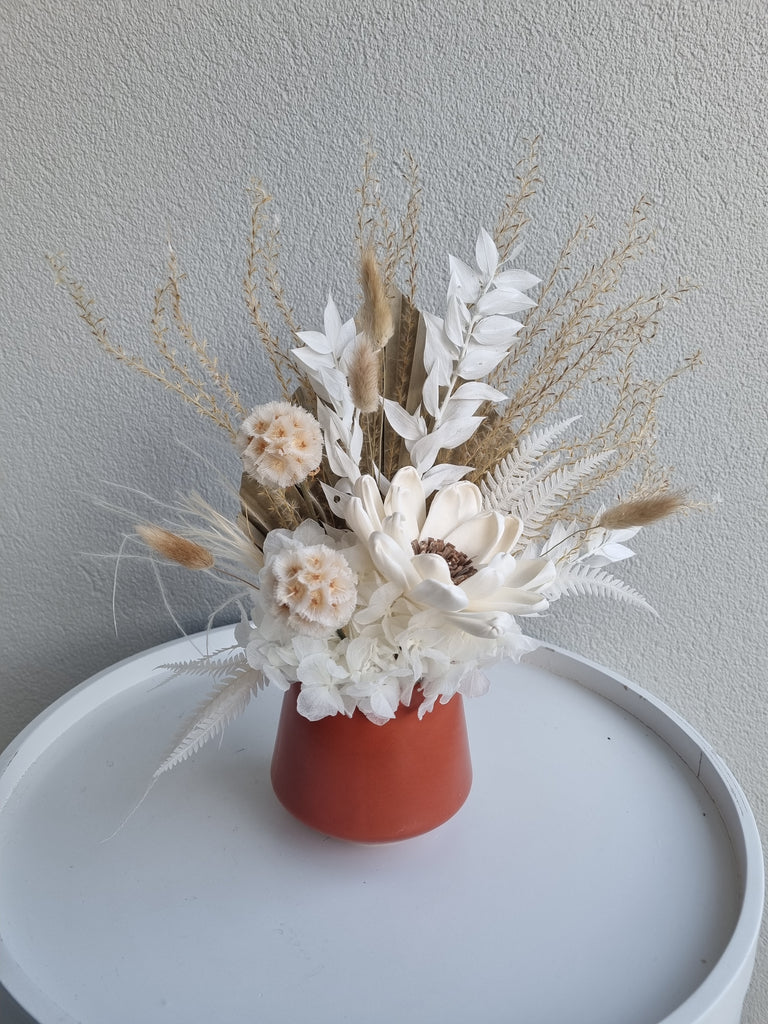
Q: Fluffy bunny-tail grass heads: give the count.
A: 4